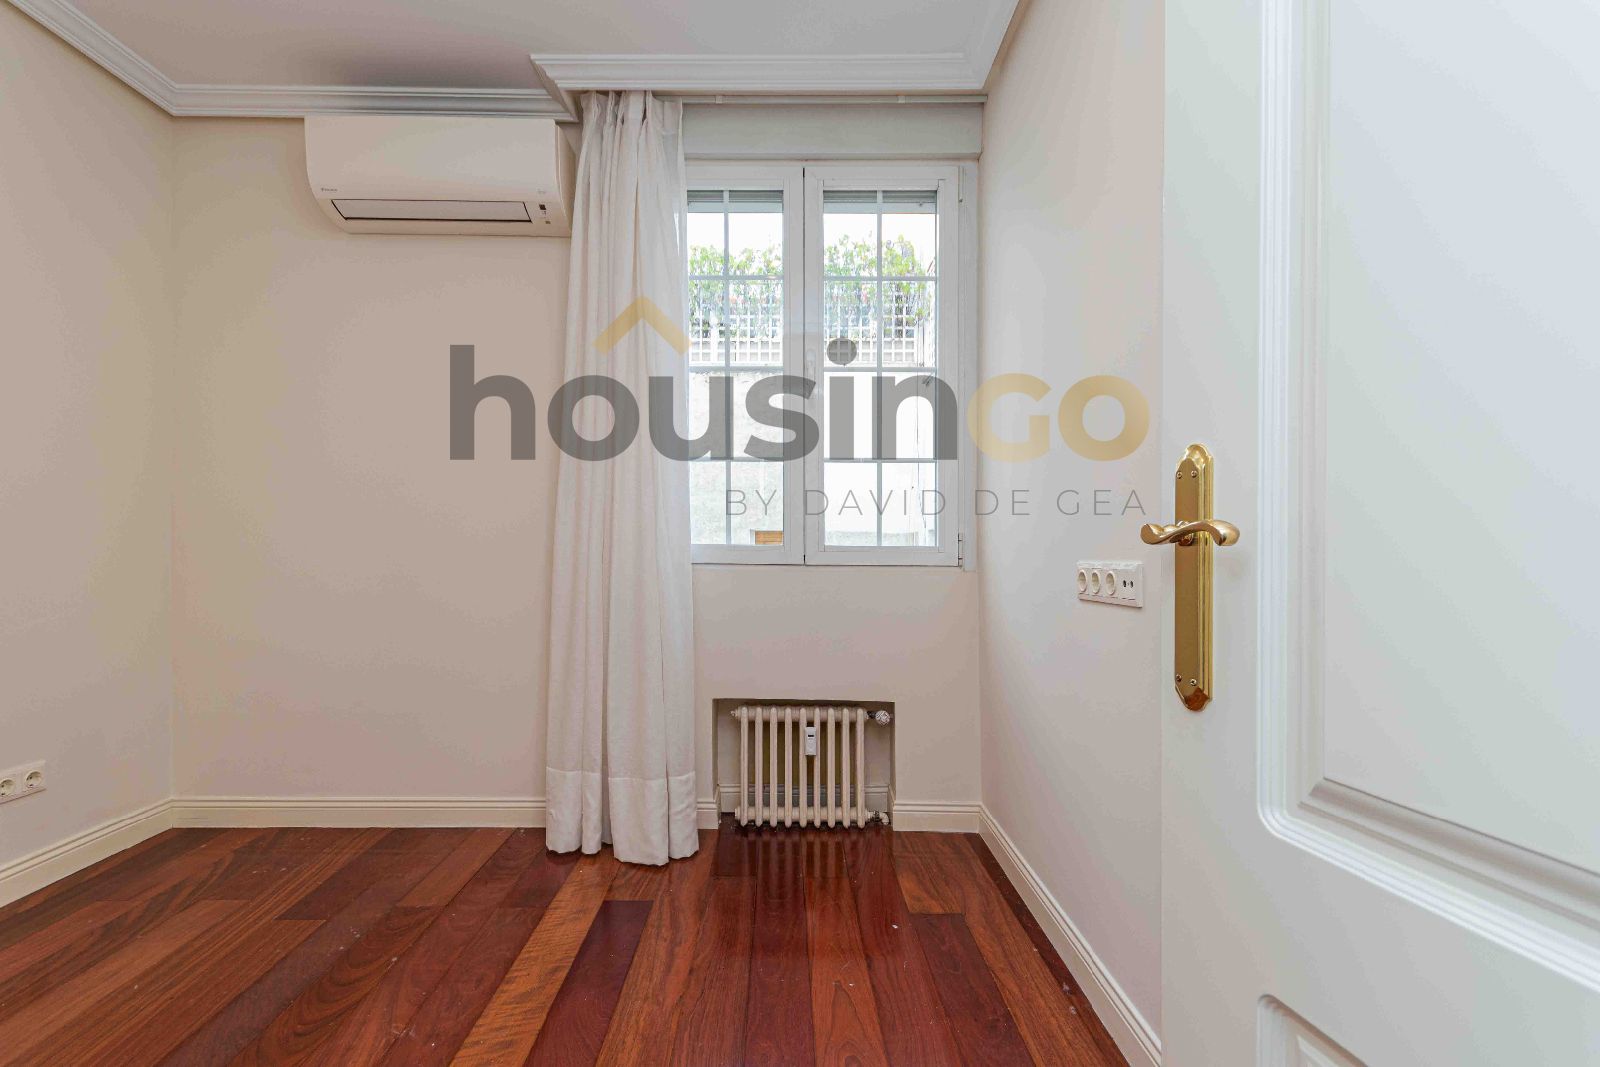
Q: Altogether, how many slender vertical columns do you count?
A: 9